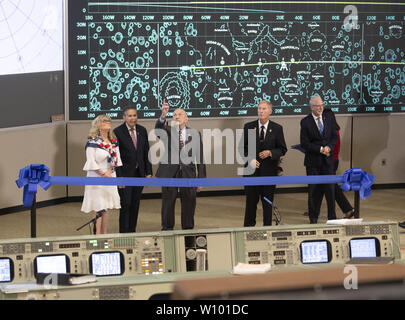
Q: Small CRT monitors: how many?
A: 5